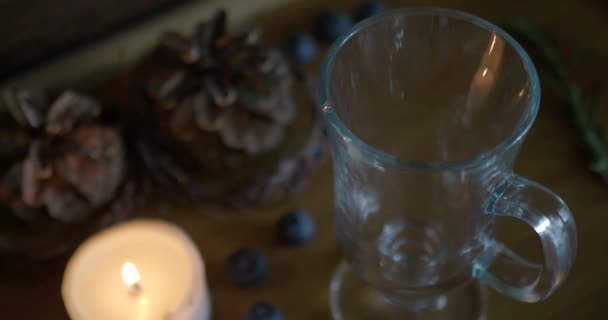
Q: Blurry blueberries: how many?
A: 6